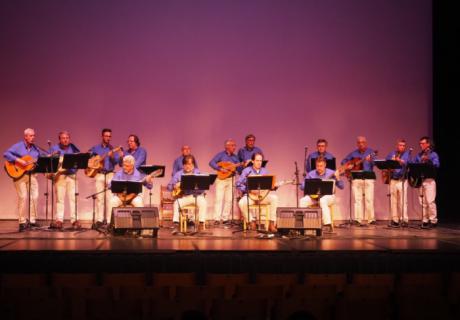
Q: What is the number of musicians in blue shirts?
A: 15